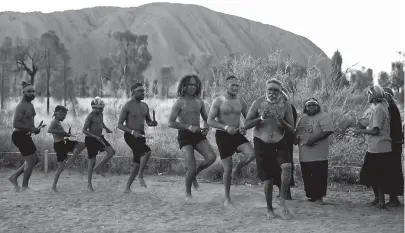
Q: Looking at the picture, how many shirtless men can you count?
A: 7